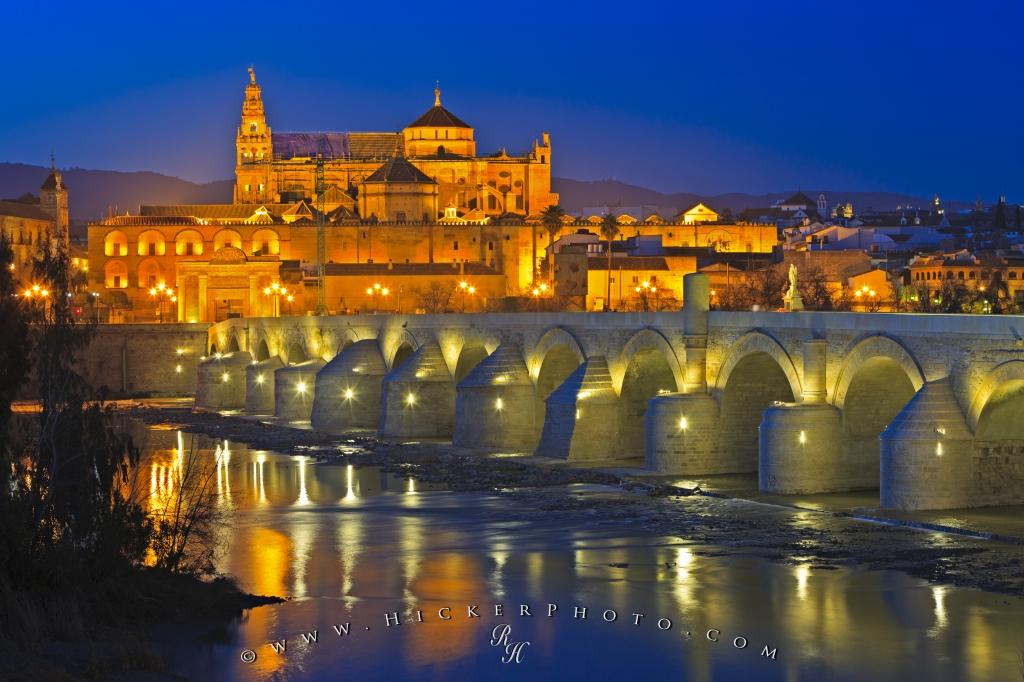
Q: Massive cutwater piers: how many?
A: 10